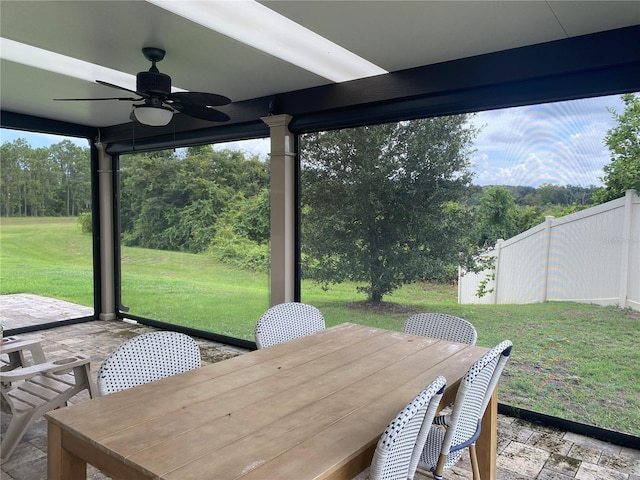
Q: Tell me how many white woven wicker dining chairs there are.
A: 5